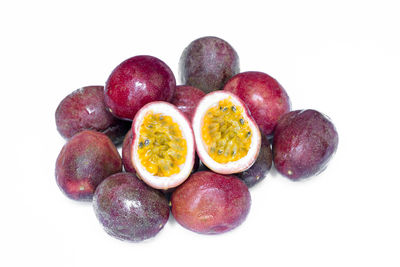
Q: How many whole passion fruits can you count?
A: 11